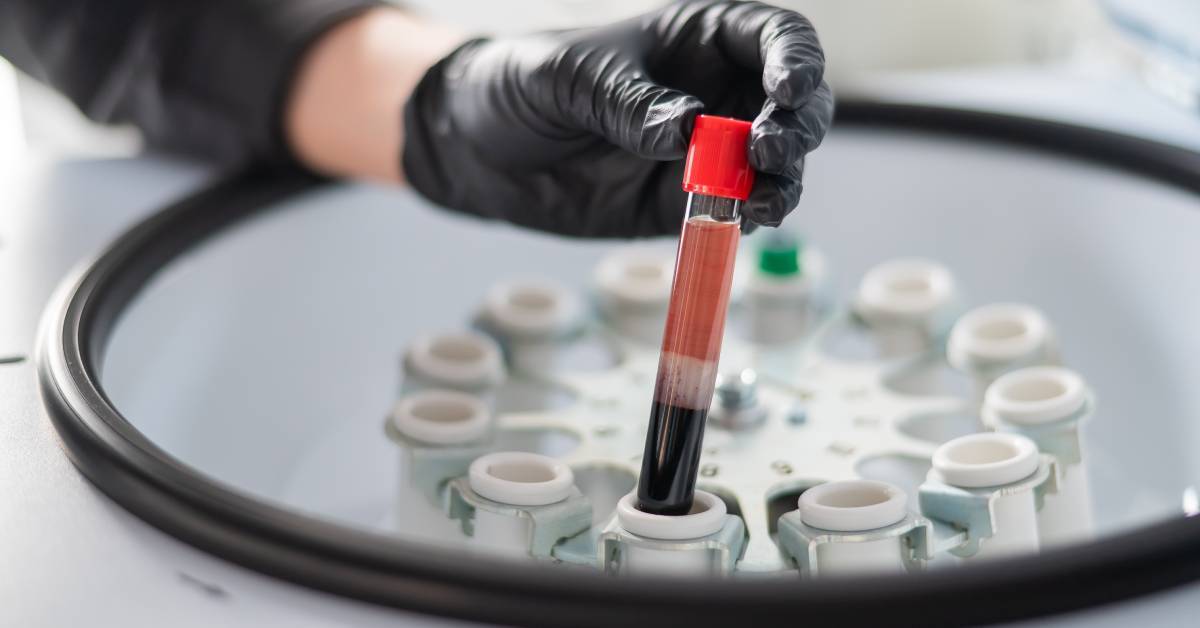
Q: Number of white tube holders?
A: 12